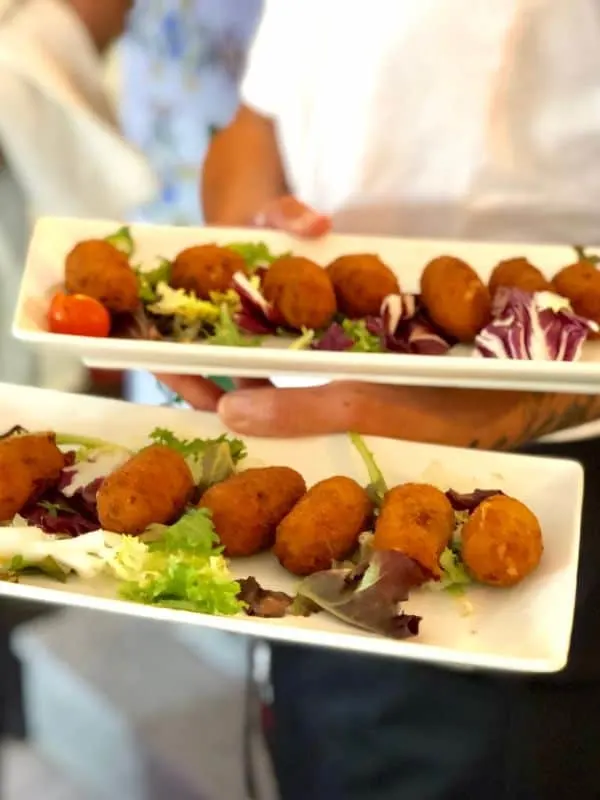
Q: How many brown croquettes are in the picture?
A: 13